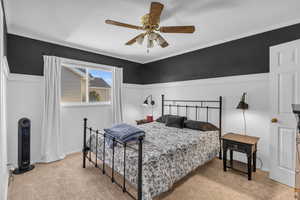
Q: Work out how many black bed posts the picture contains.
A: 4